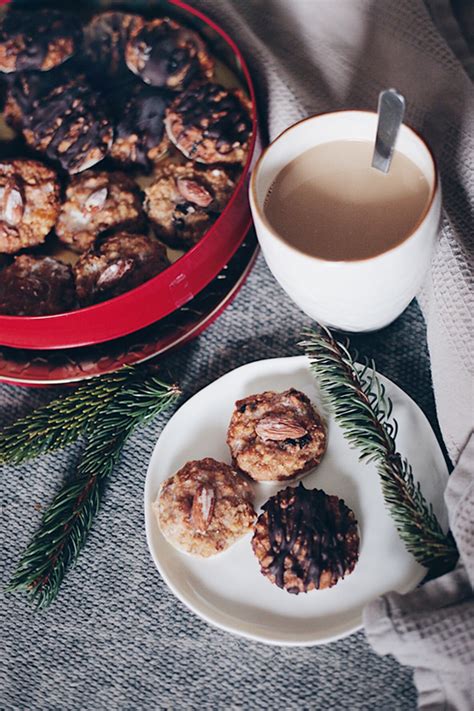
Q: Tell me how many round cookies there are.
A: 15